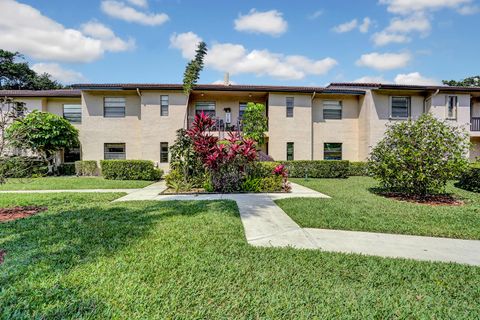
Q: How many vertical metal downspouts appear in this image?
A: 3